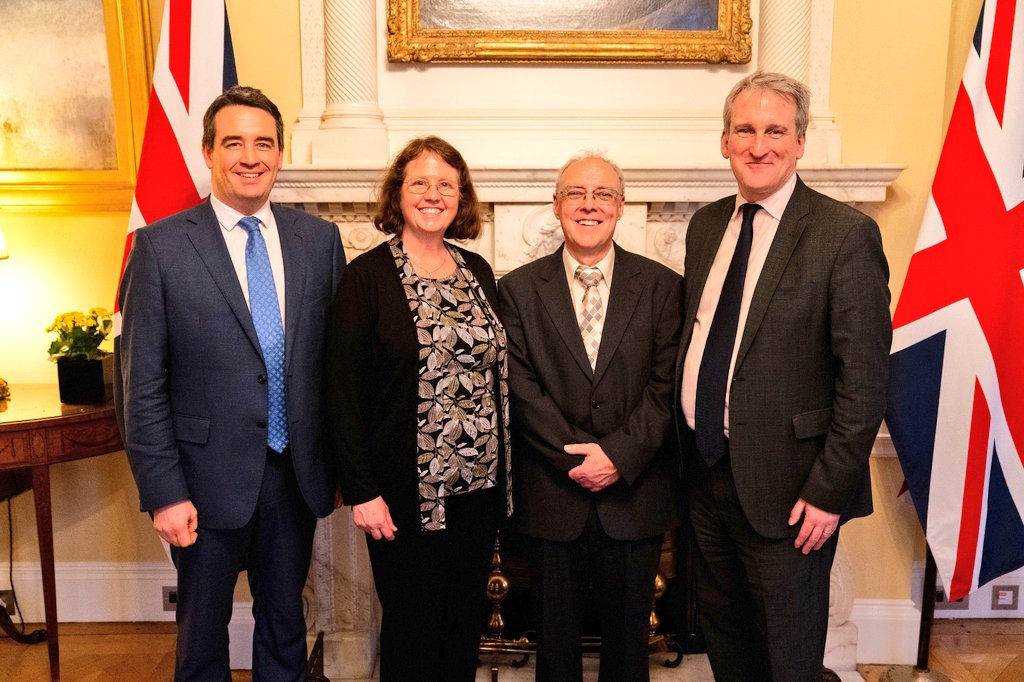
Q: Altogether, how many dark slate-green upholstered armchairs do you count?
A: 0